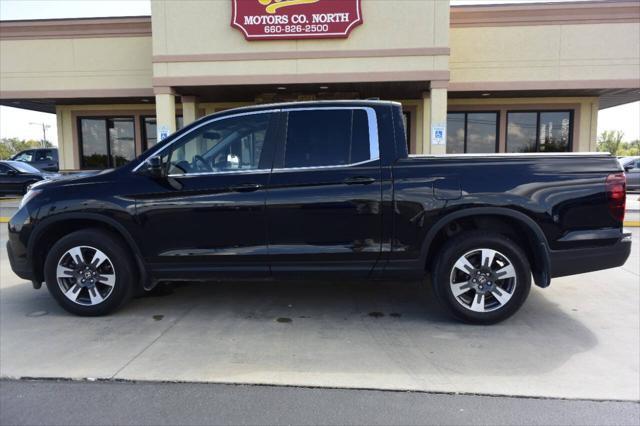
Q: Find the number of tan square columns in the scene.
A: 4